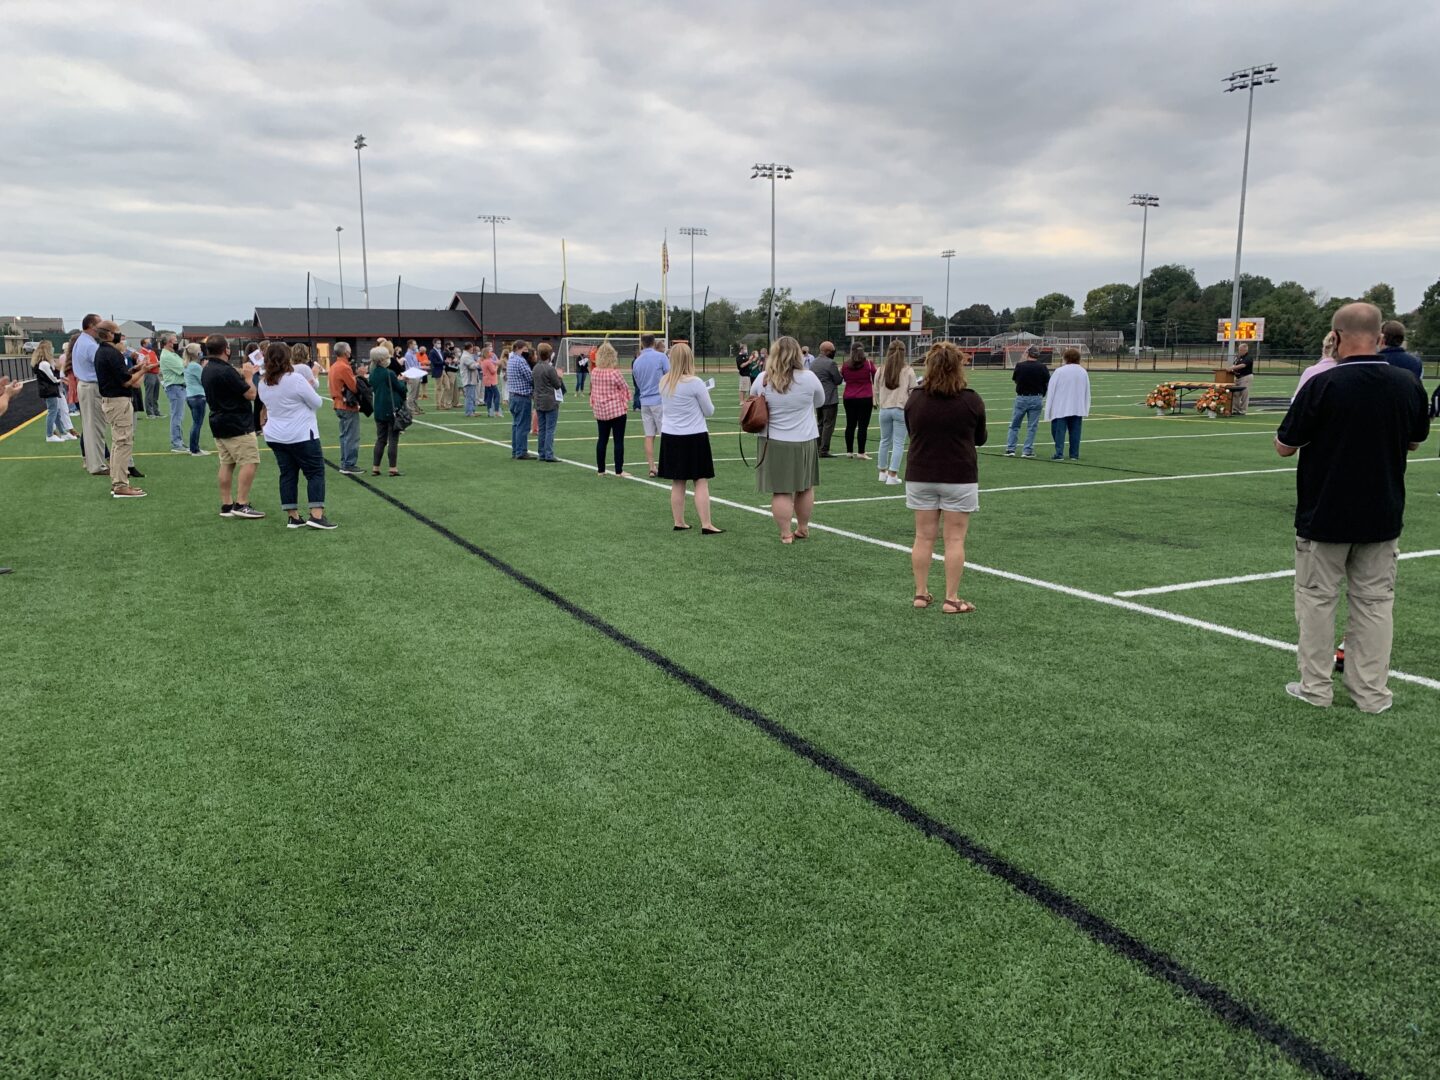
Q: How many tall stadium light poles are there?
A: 8